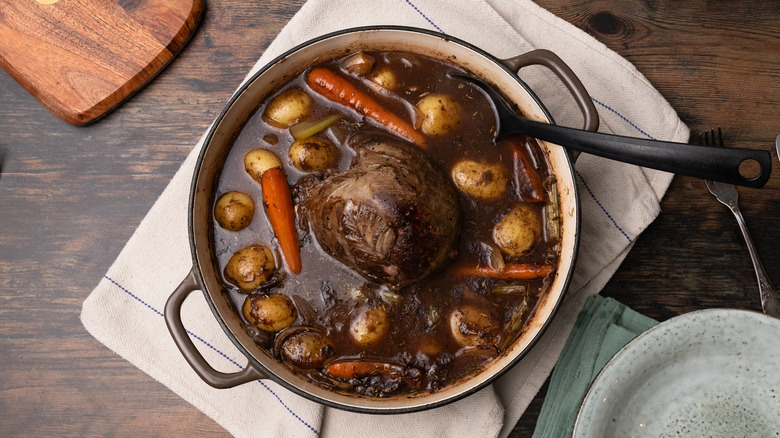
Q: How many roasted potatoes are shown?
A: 13